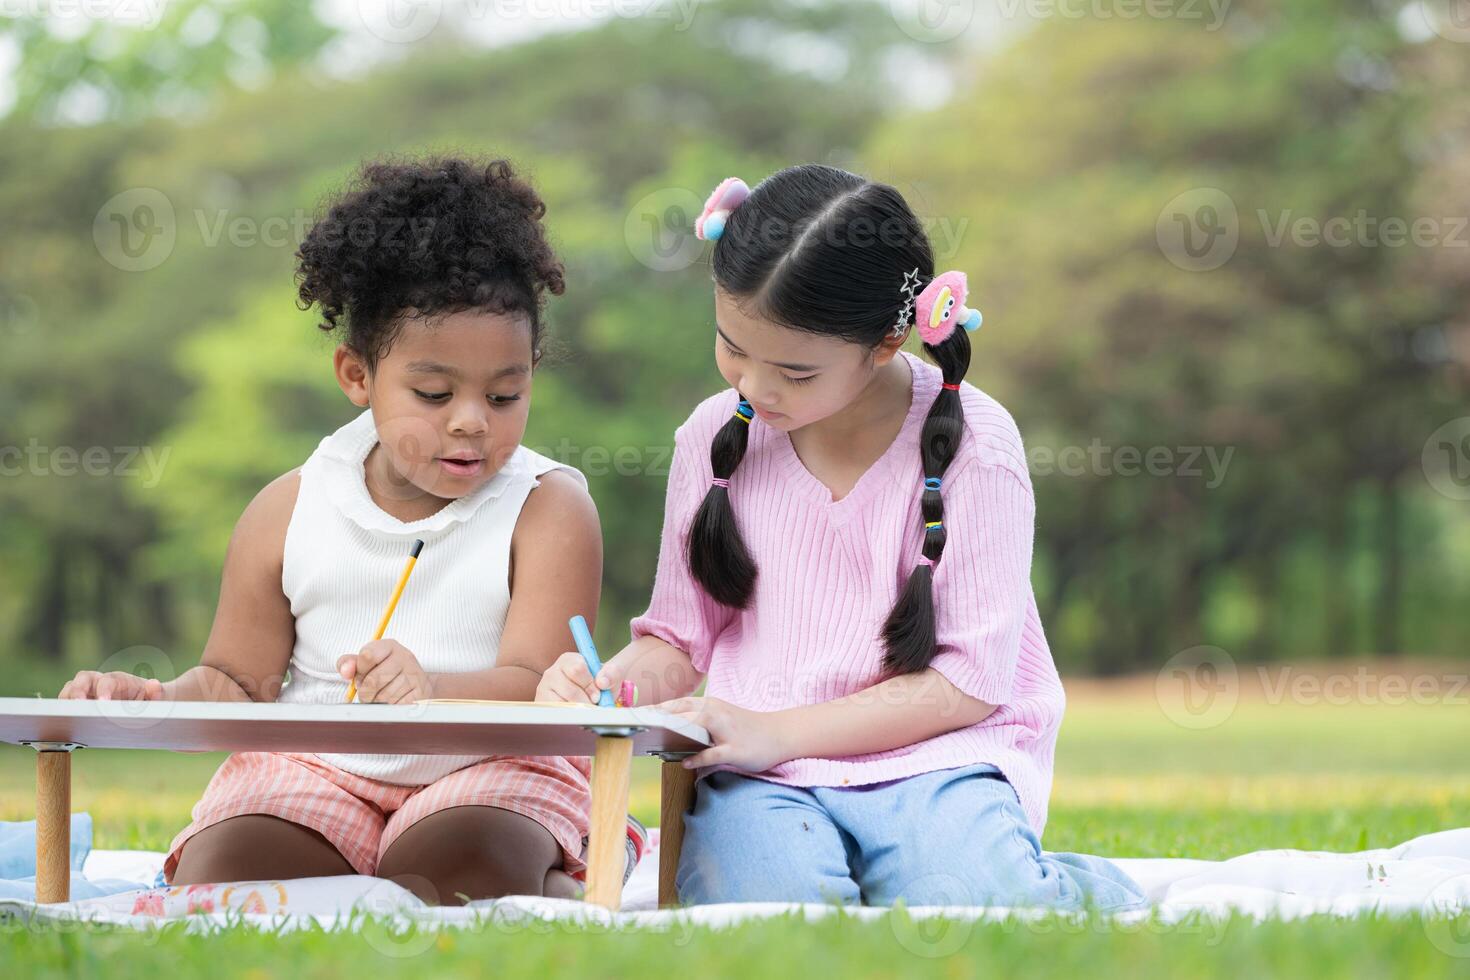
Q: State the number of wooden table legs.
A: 3